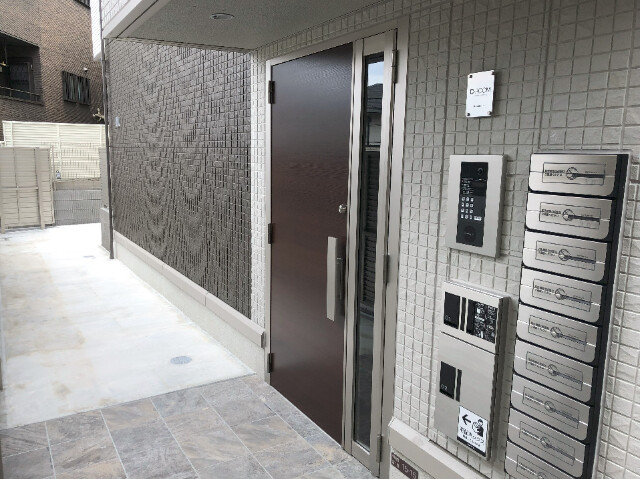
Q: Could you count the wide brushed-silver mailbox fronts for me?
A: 9